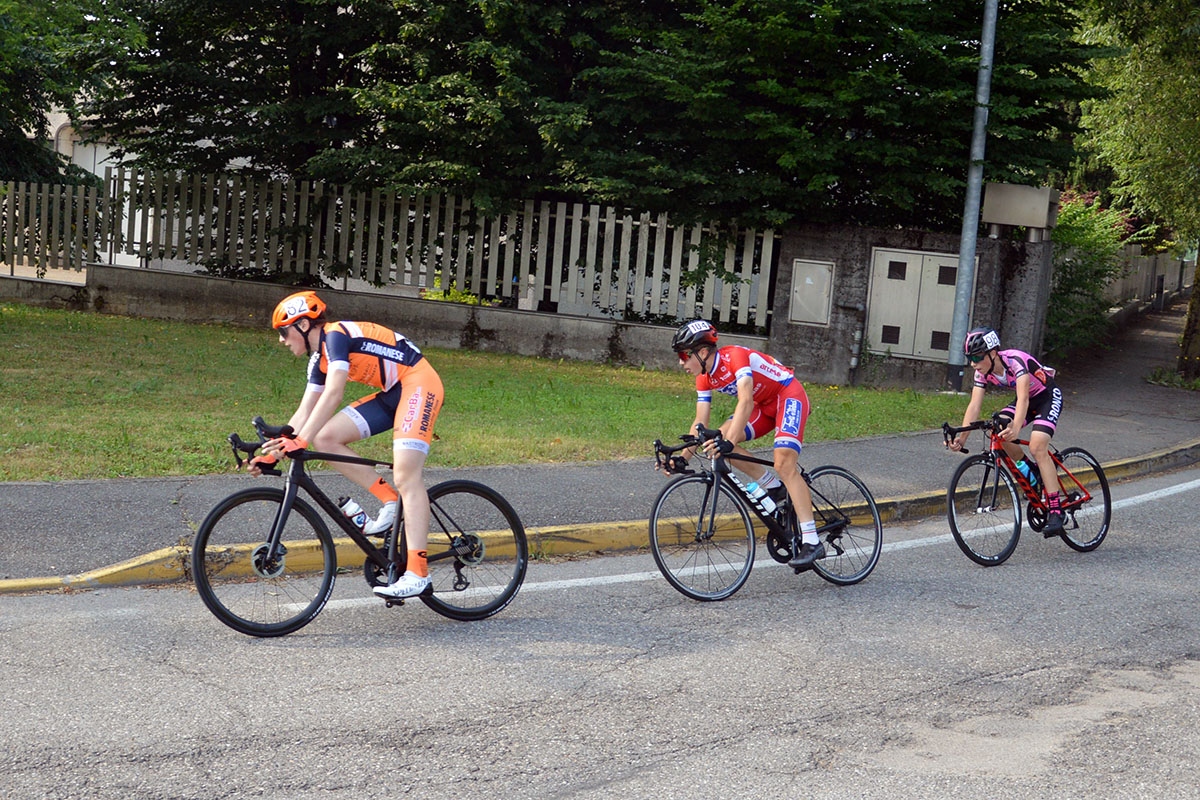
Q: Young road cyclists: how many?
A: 3